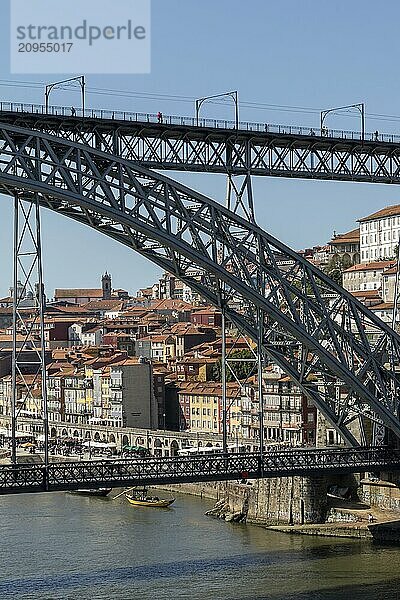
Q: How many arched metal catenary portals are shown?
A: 3